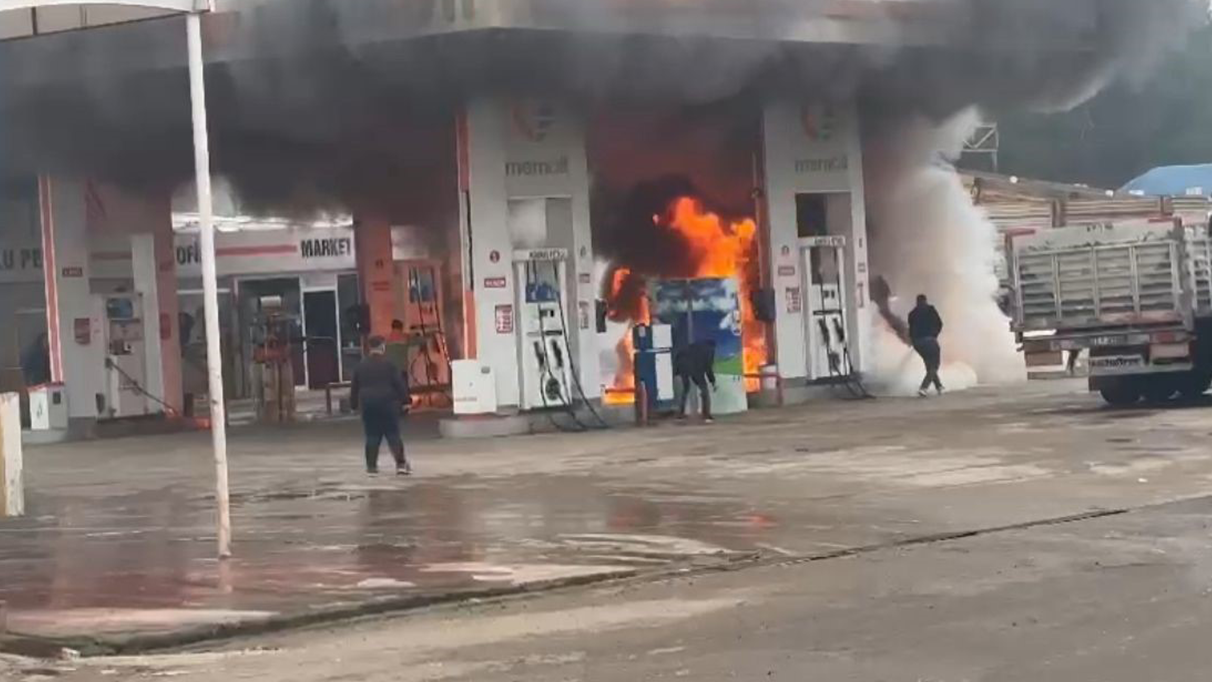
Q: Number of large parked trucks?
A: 1